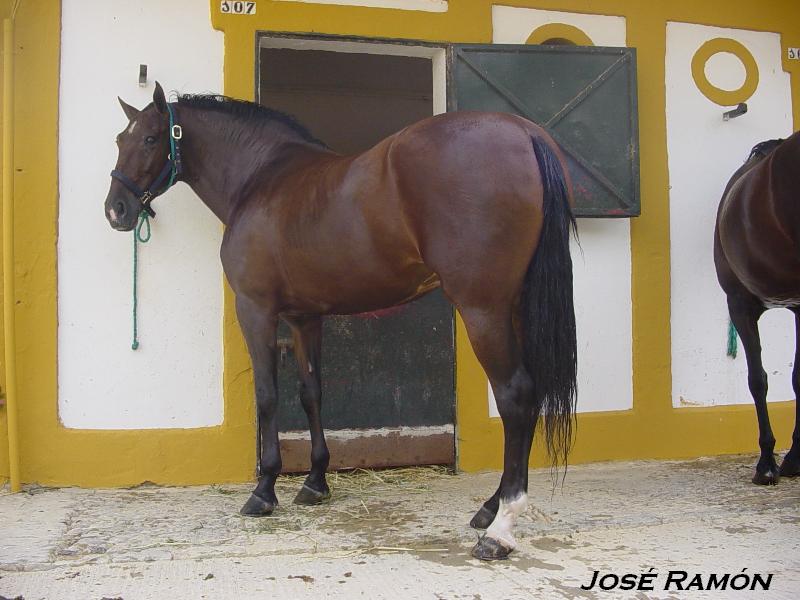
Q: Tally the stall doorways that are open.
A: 1